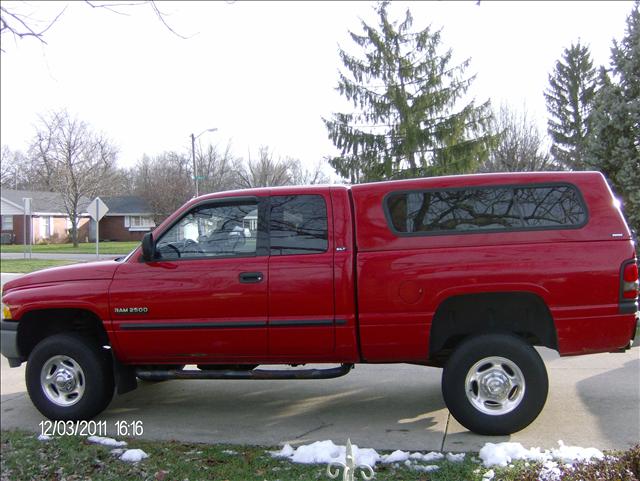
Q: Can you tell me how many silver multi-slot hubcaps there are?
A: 2